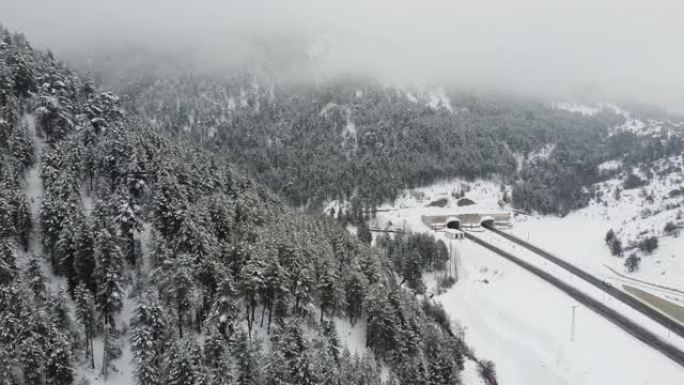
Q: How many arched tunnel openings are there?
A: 2